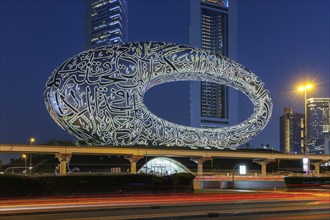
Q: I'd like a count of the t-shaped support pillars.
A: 5